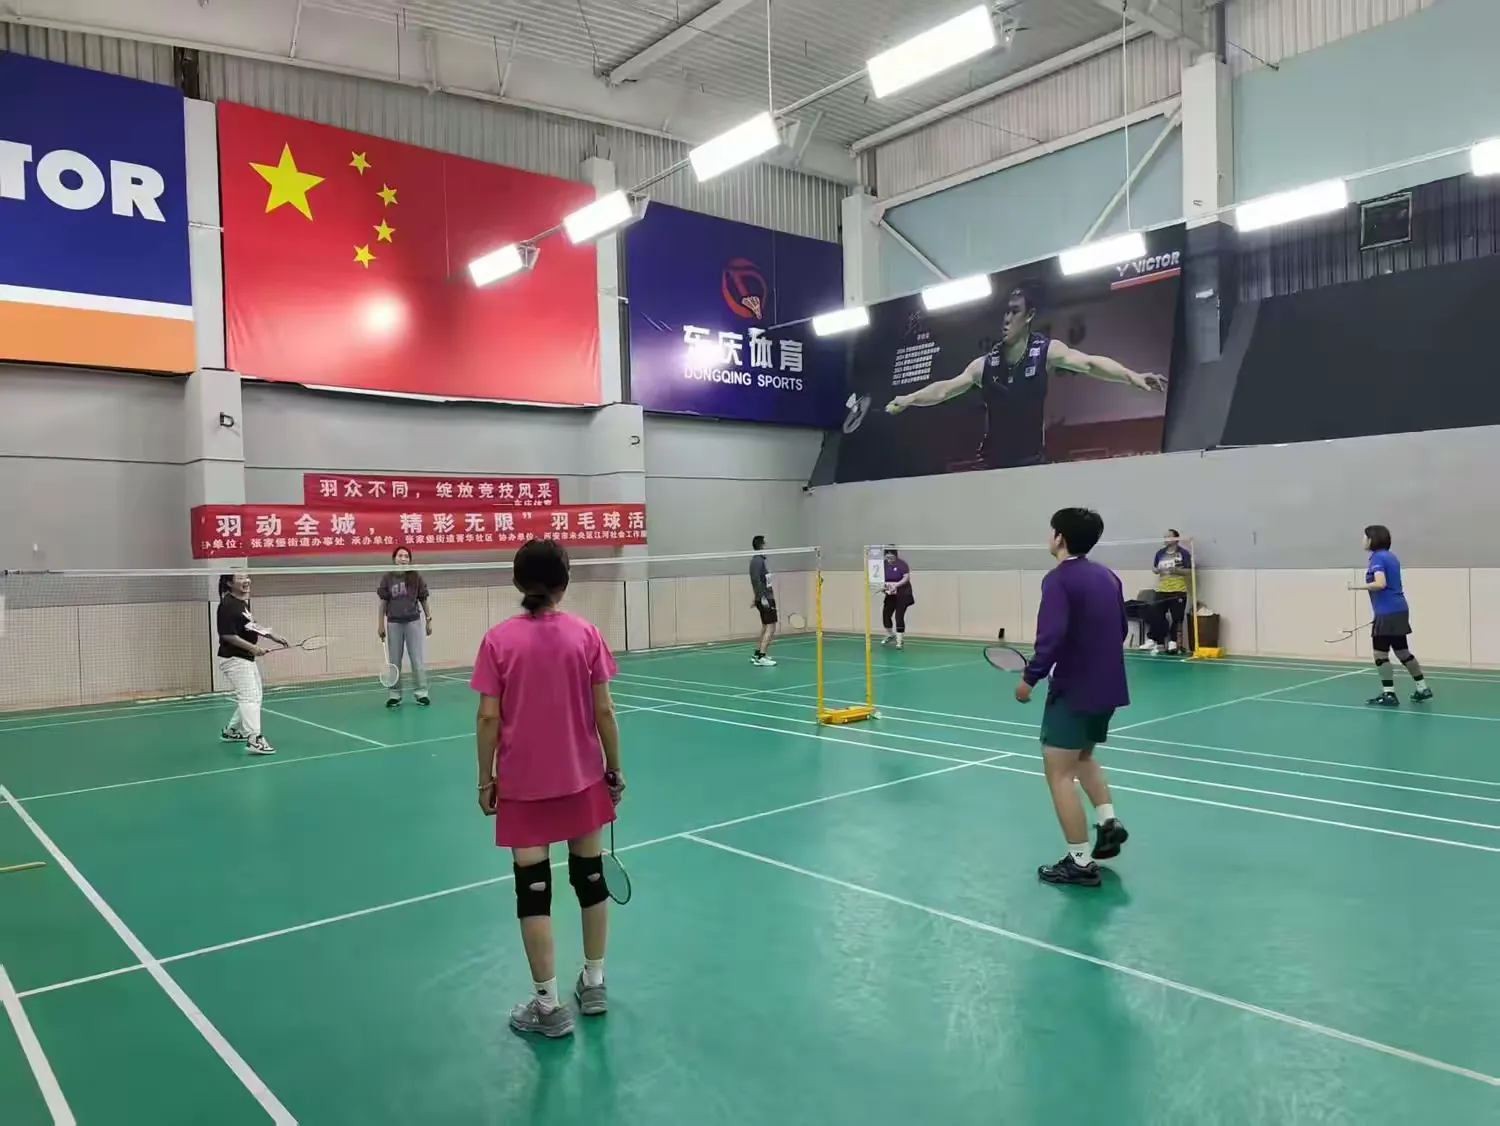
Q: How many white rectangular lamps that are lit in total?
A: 9